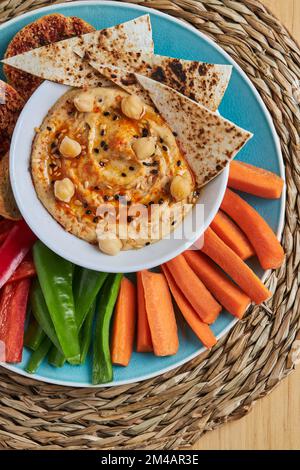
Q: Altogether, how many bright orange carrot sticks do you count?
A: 10